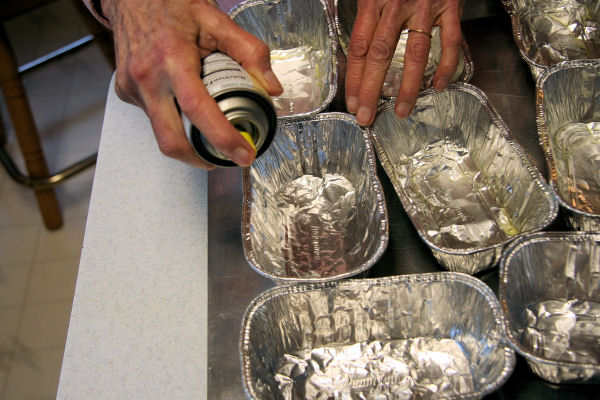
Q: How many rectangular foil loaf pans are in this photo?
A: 8